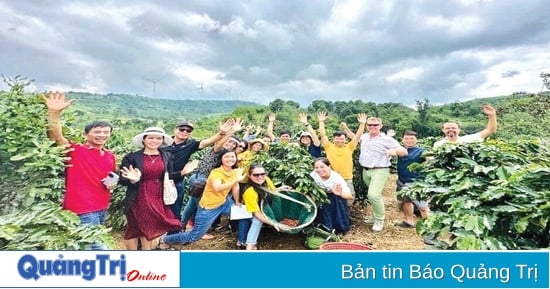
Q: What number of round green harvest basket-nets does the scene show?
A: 1